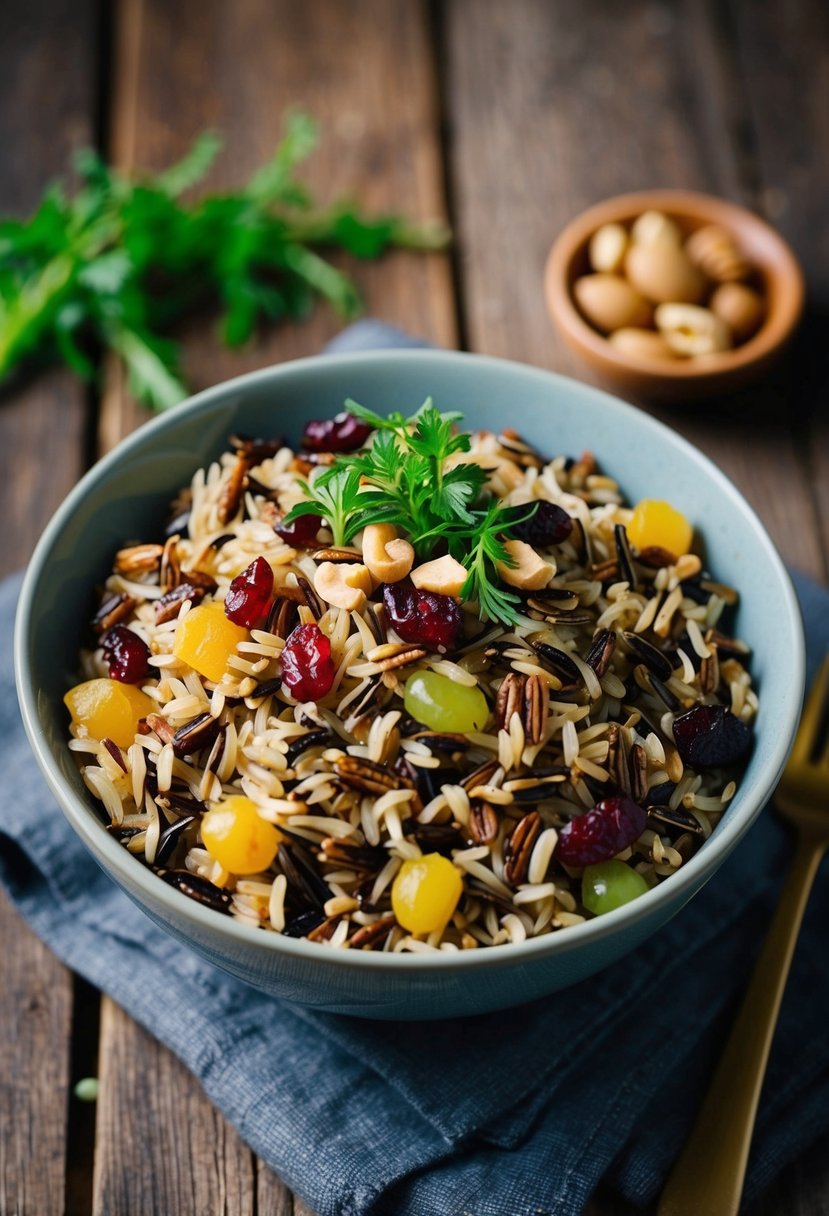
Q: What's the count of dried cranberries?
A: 9